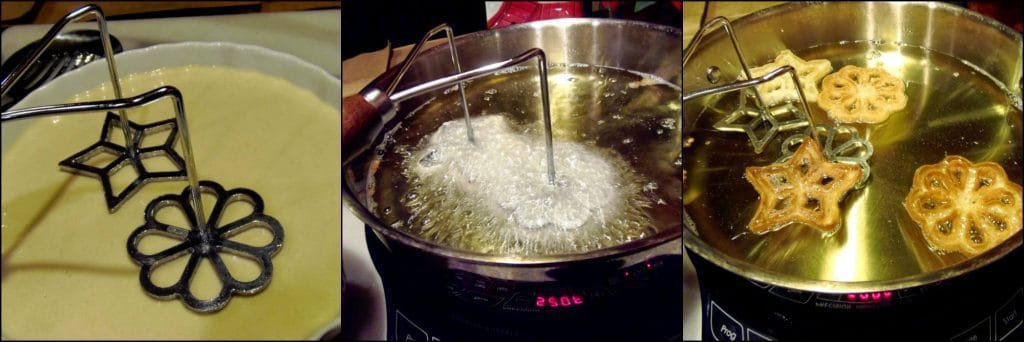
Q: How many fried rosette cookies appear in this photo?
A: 4